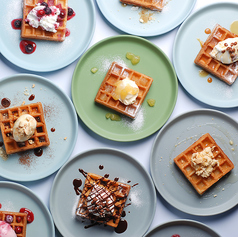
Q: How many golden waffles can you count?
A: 8